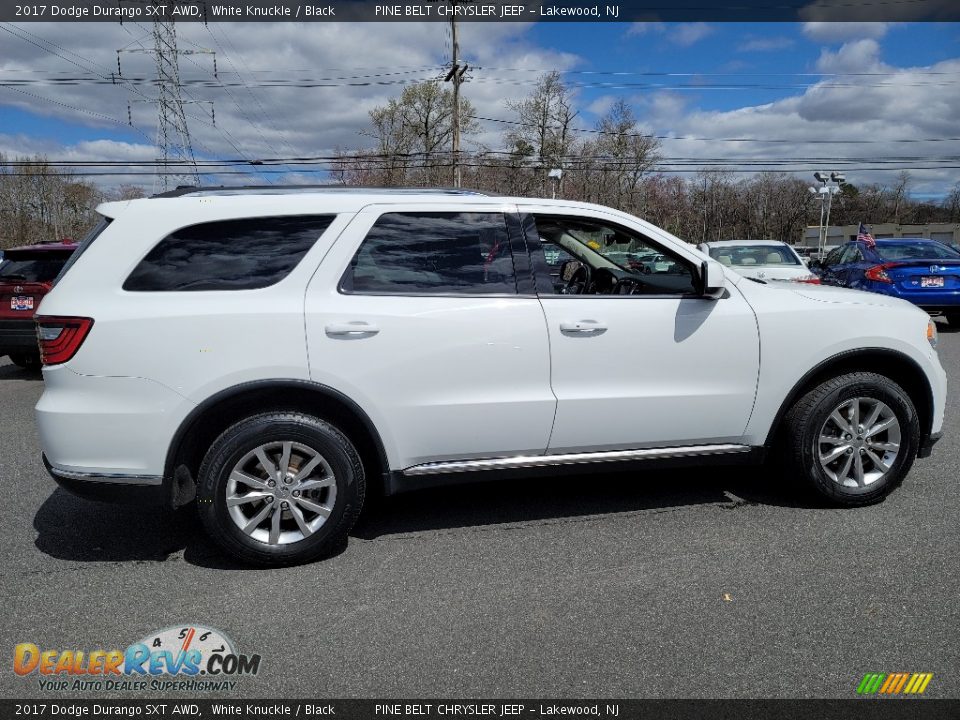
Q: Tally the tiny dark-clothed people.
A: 0